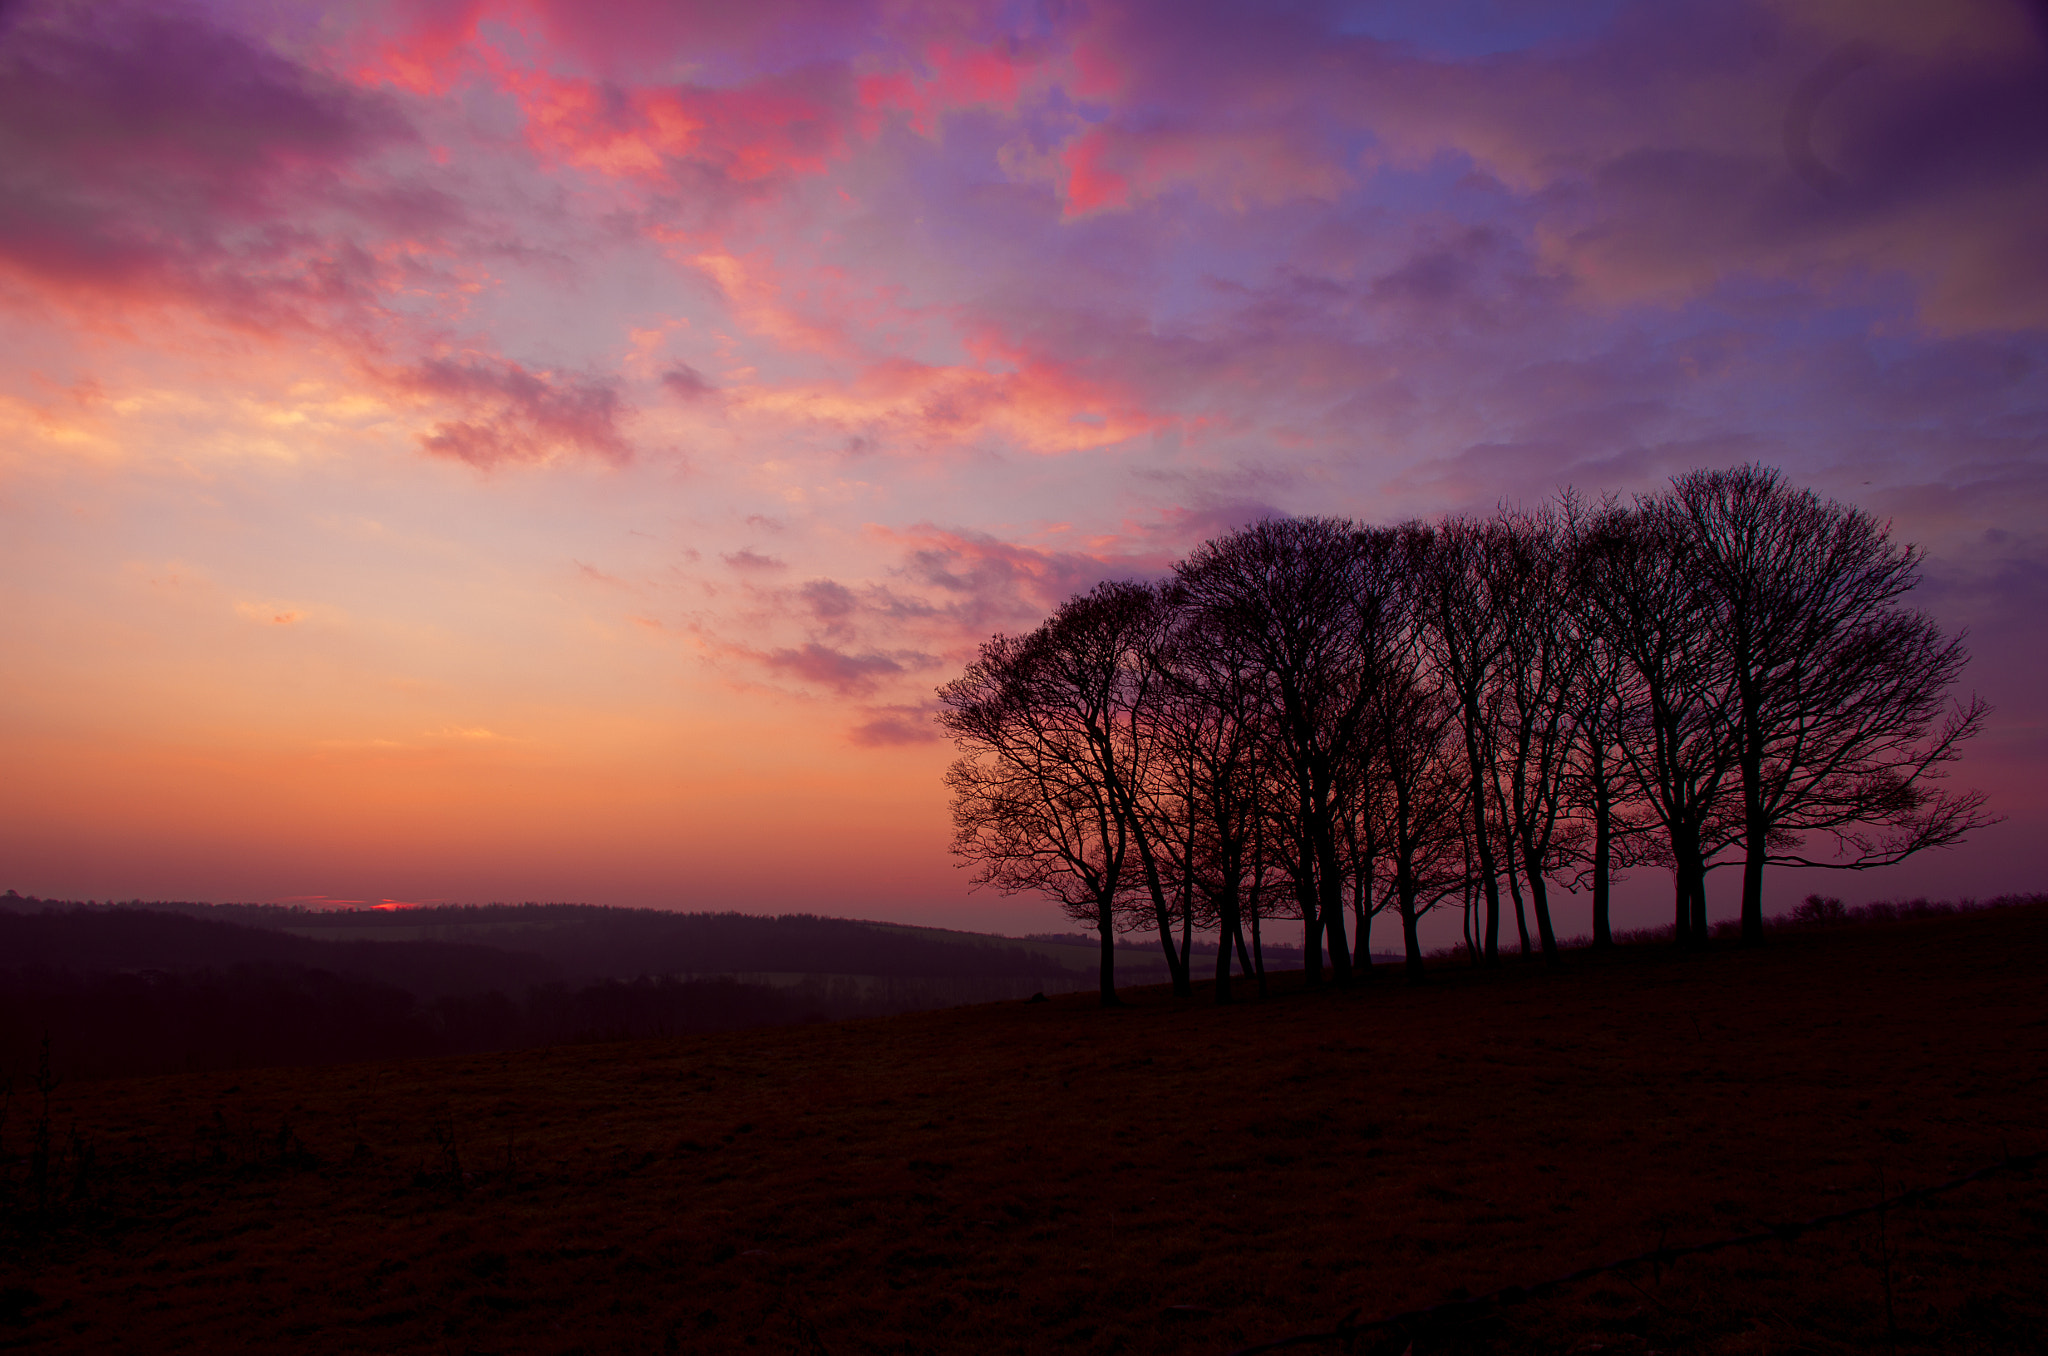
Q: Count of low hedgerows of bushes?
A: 1